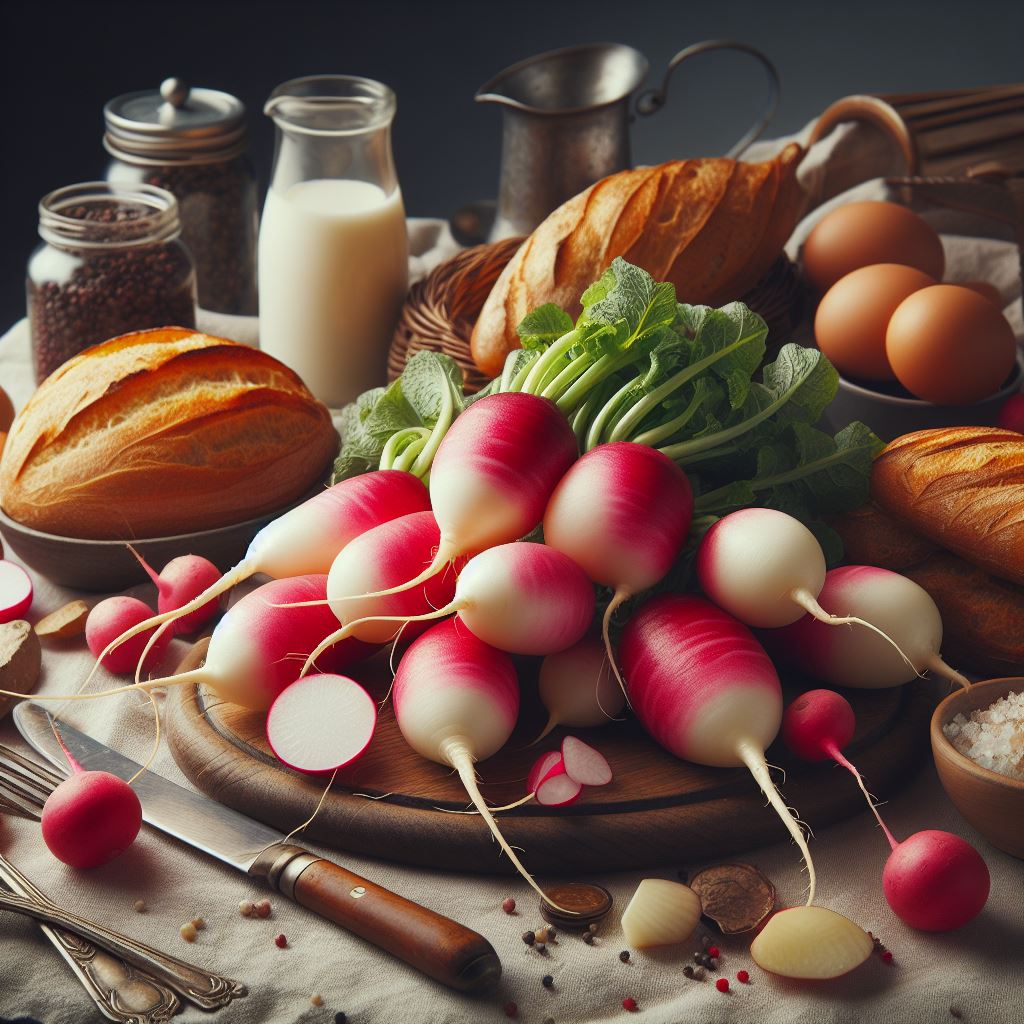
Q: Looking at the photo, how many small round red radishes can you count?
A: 5